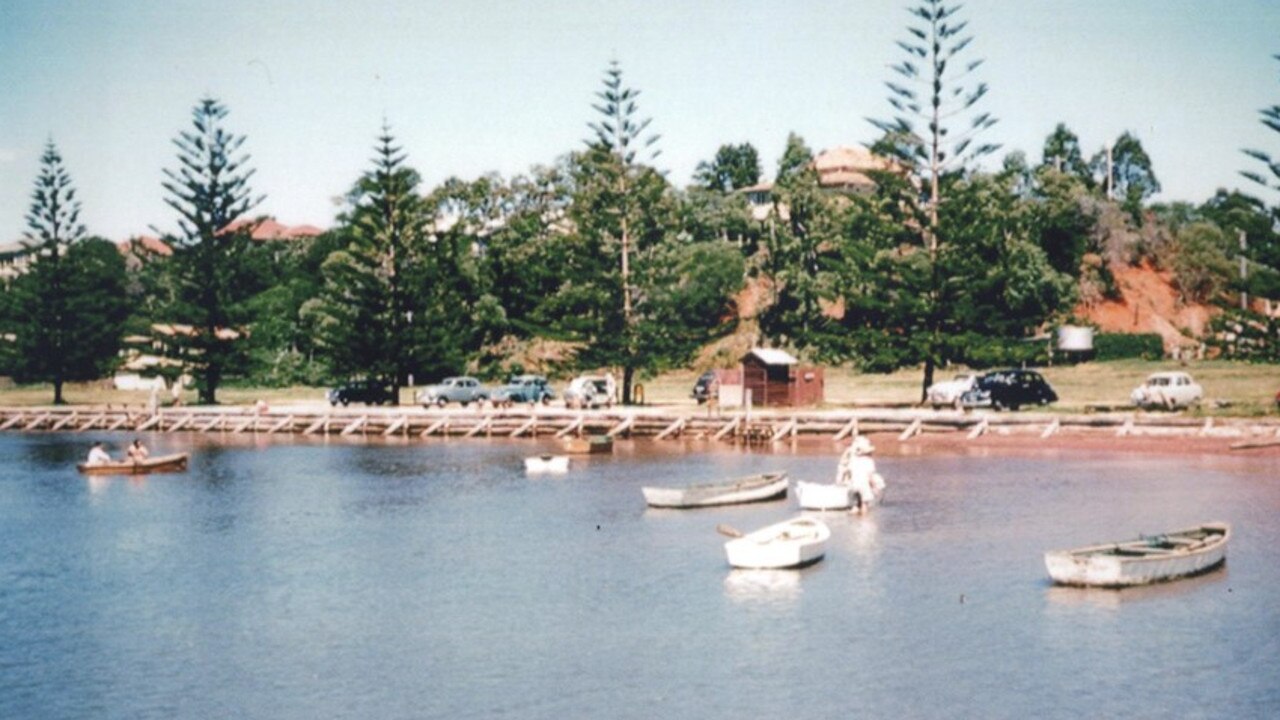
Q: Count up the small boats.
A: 7